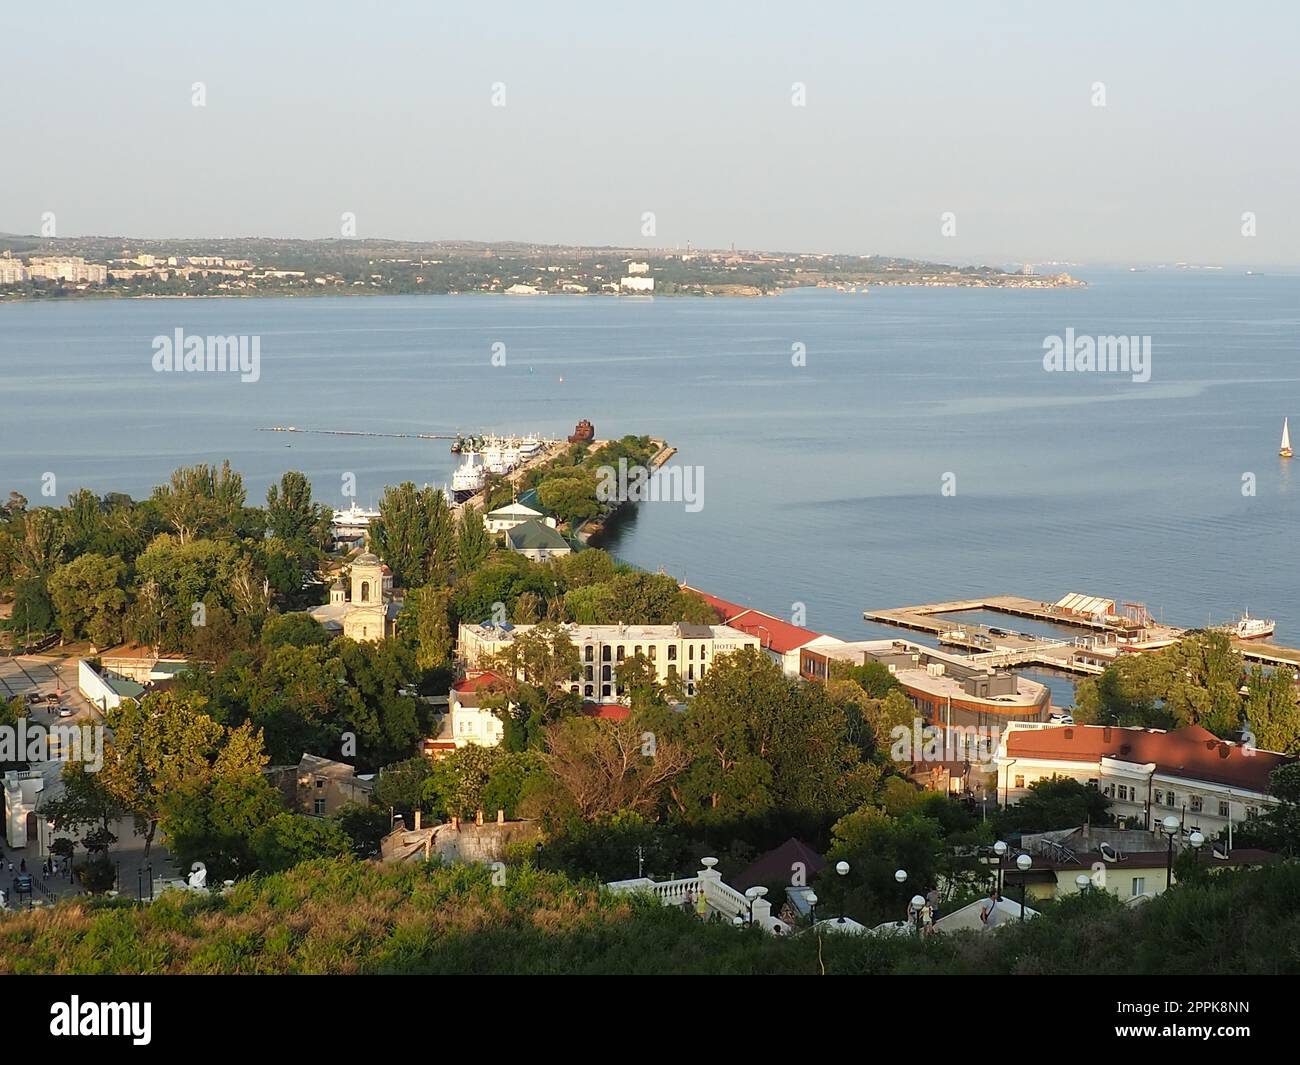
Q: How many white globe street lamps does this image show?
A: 11